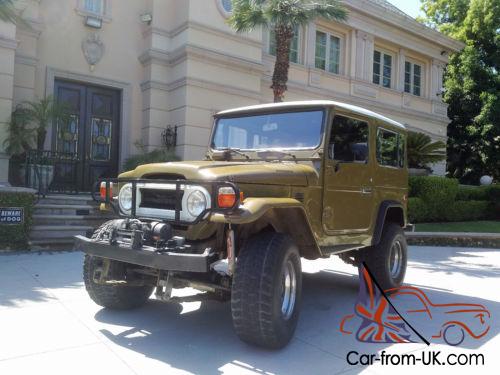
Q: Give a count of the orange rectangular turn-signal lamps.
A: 2